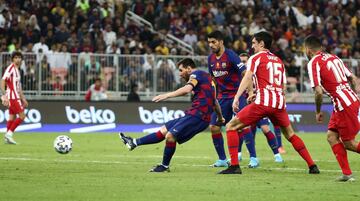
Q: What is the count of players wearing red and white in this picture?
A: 3